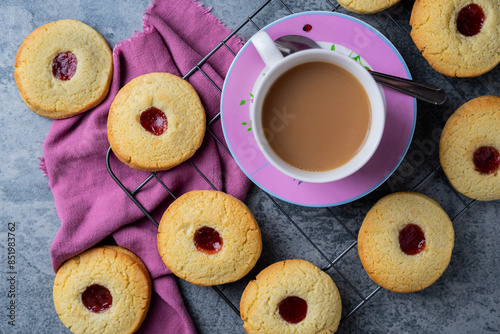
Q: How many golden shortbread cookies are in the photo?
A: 9